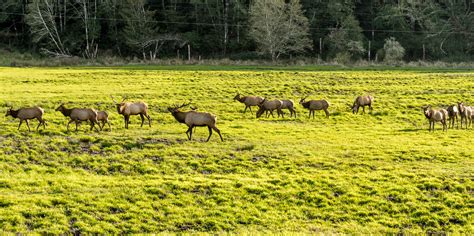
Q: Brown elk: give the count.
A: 13